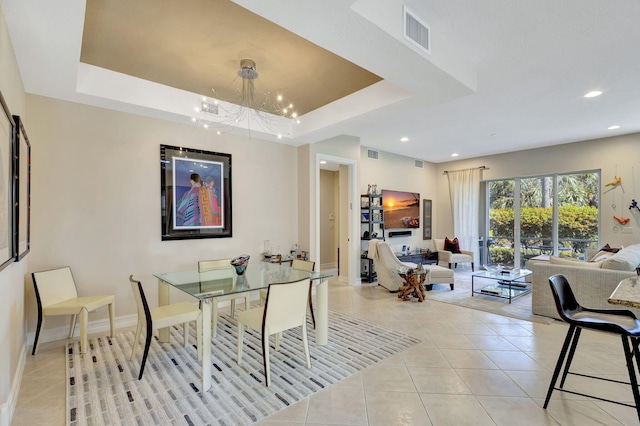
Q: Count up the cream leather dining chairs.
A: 5